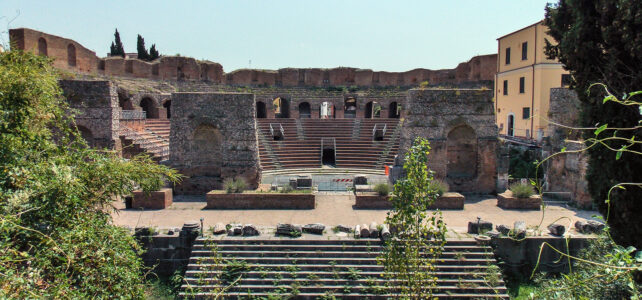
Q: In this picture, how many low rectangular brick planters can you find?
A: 4